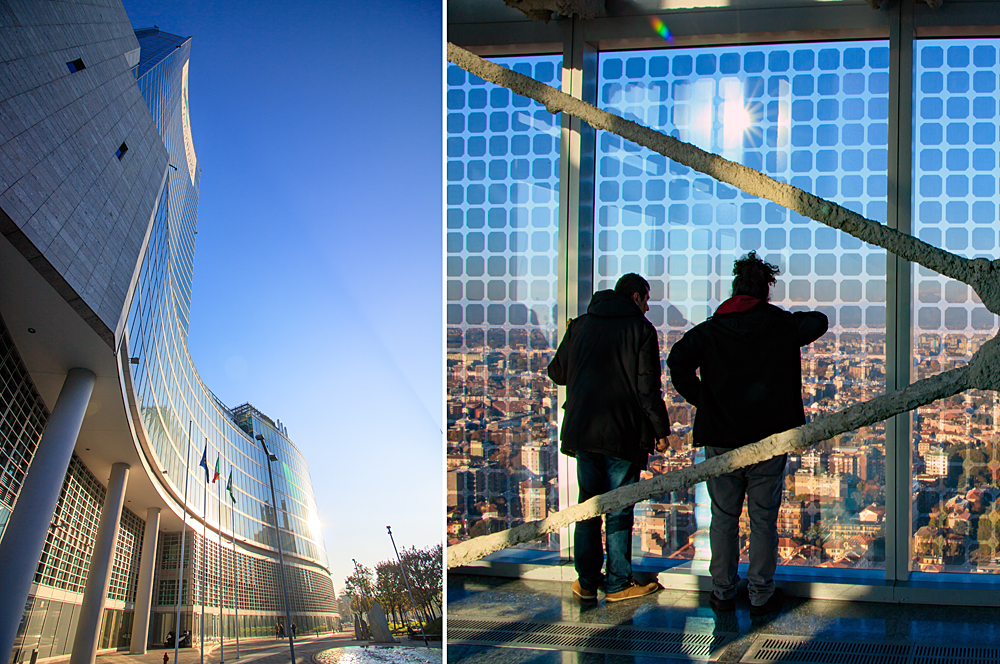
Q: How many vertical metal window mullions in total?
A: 2